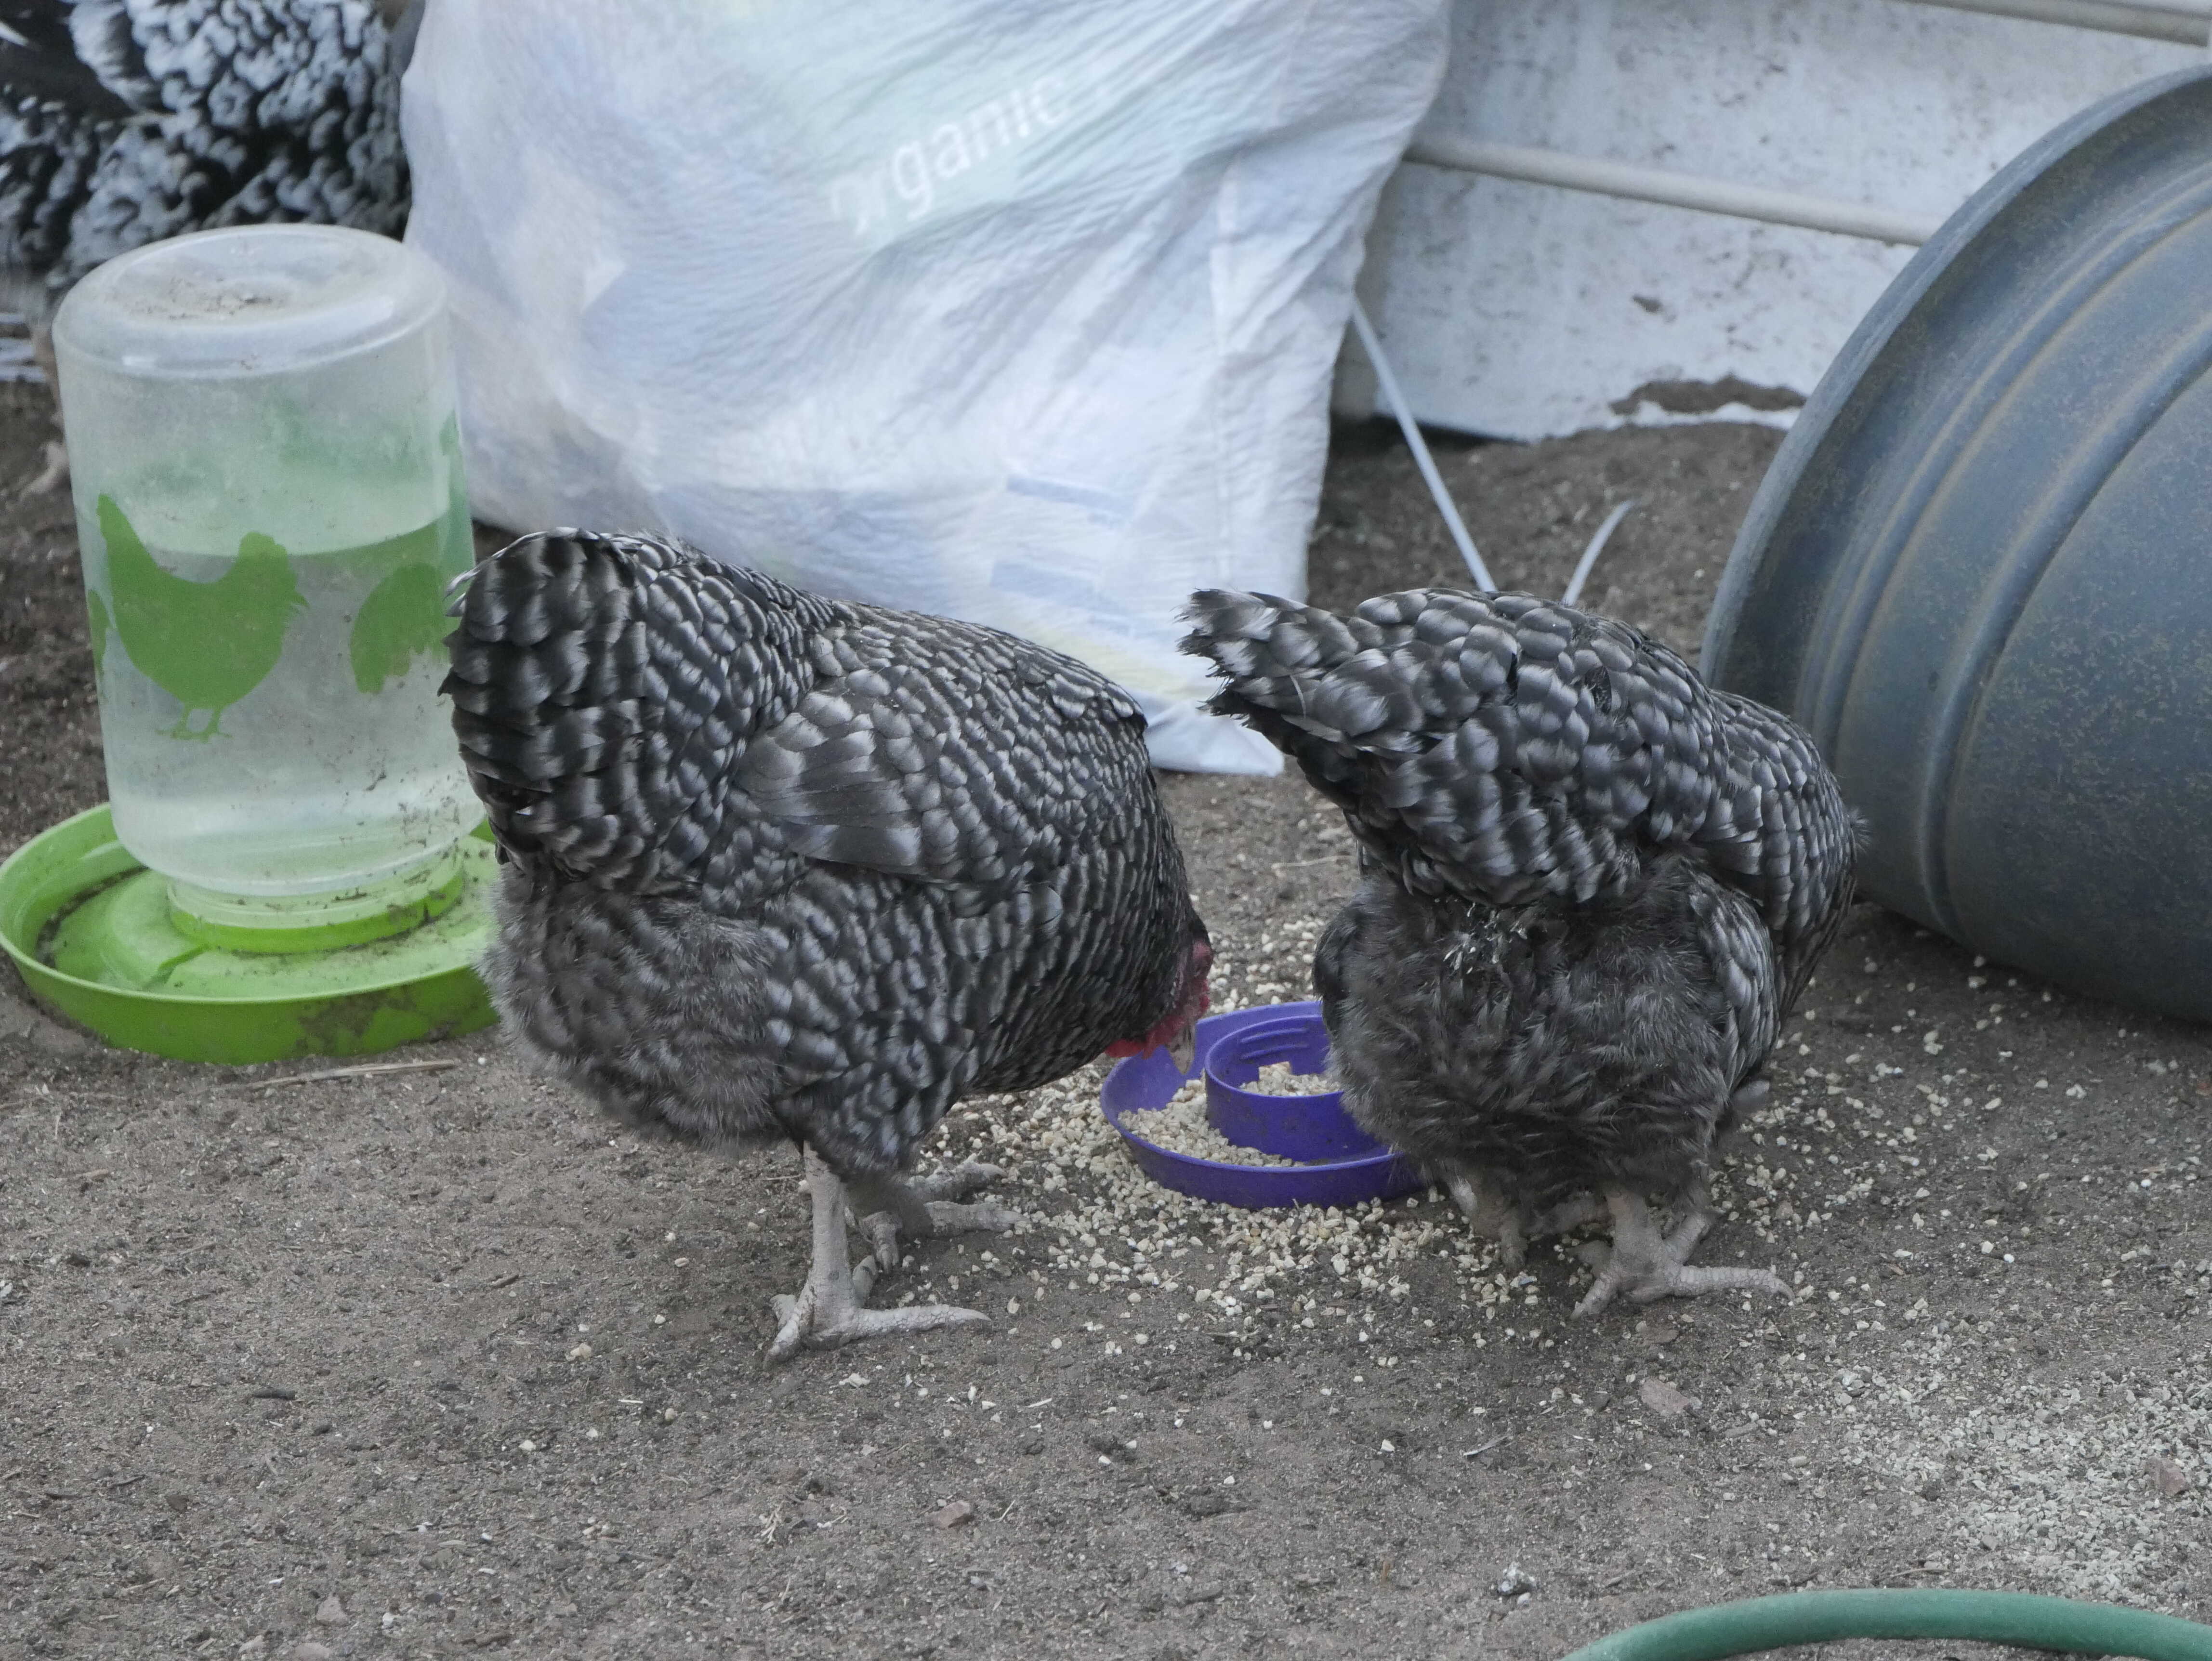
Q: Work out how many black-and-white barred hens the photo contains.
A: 2